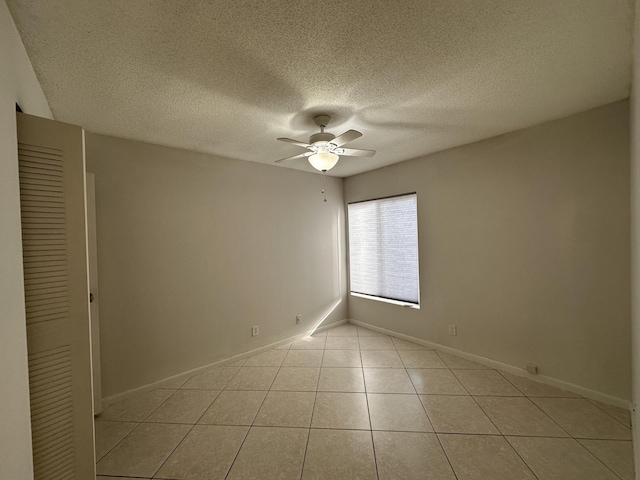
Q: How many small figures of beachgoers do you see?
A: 0